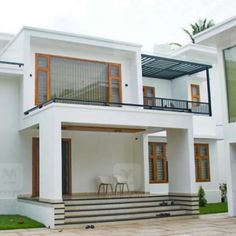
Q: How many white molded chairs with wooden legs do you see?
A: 2